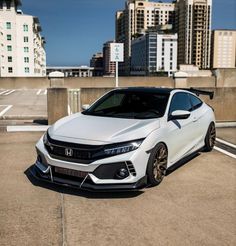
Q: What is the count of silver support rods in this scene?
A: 2